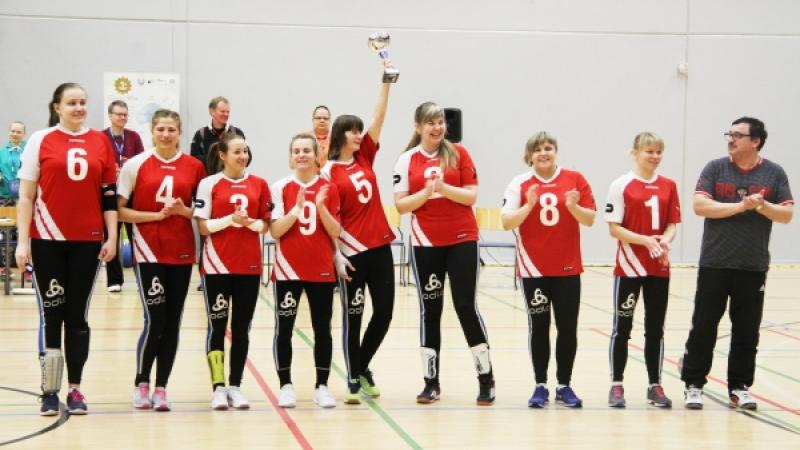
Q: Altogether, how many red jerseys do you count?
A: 8